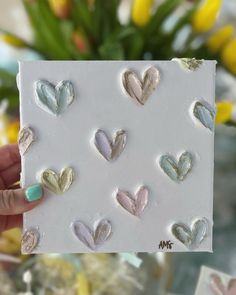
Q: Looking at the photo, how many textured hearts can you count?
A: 12